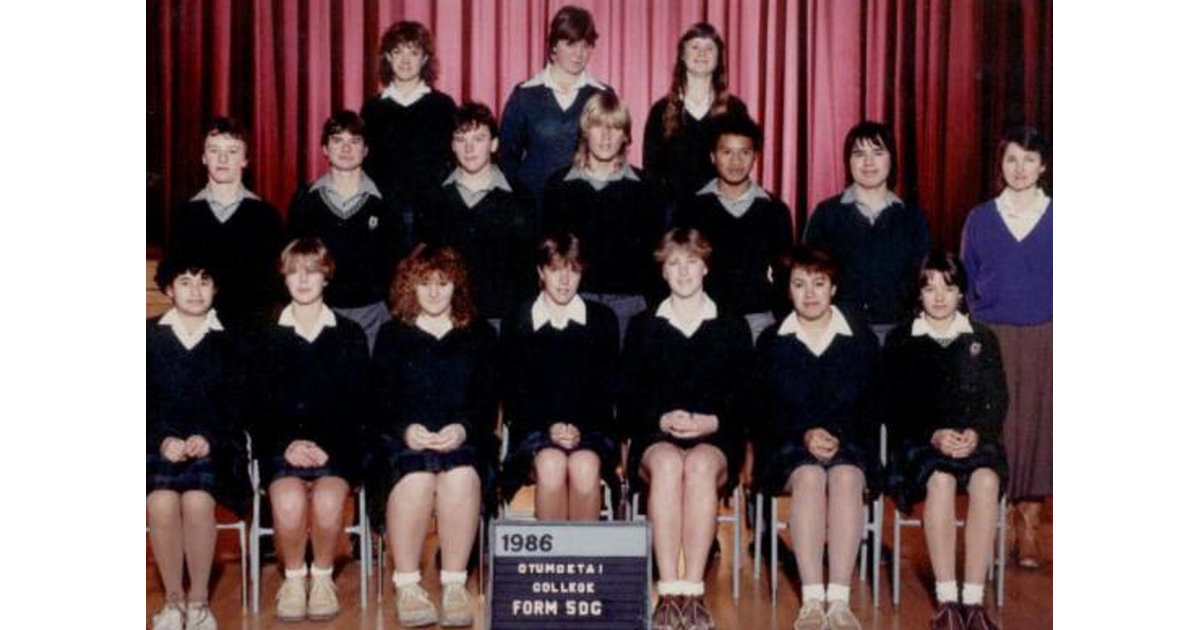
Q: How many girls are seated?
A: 7